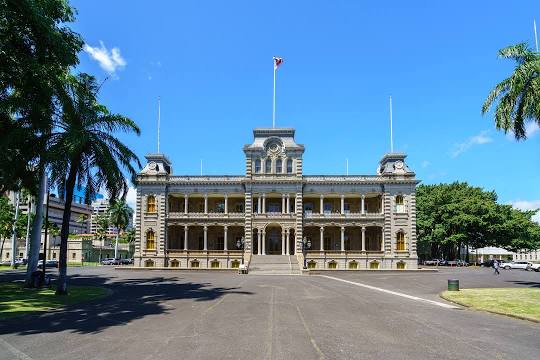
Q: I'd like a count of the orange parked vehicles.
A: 0